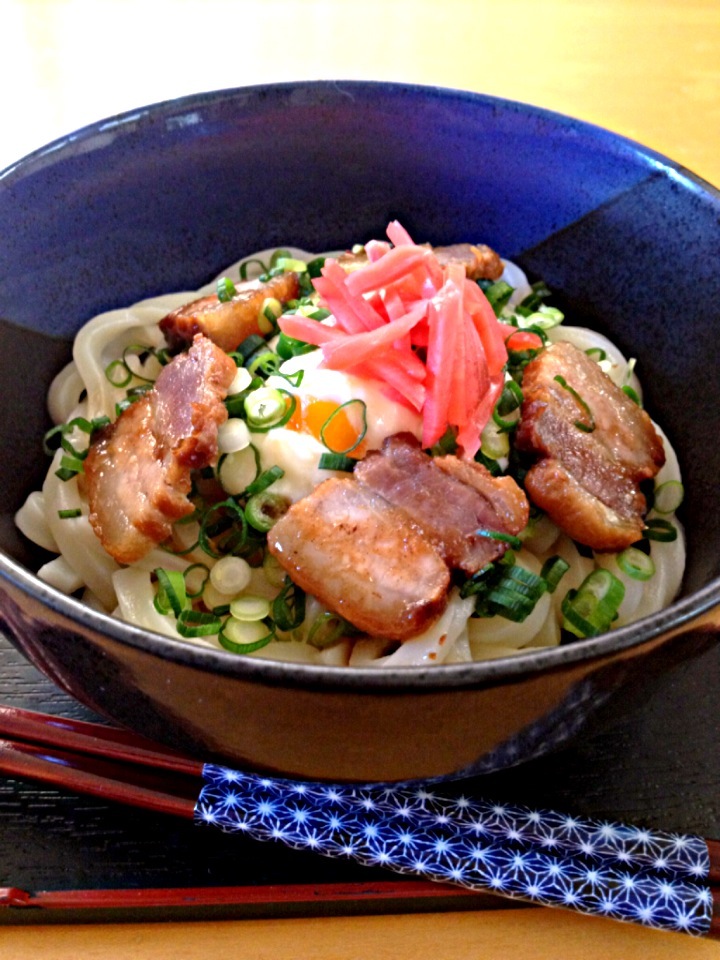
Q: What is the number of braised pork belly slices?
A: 5